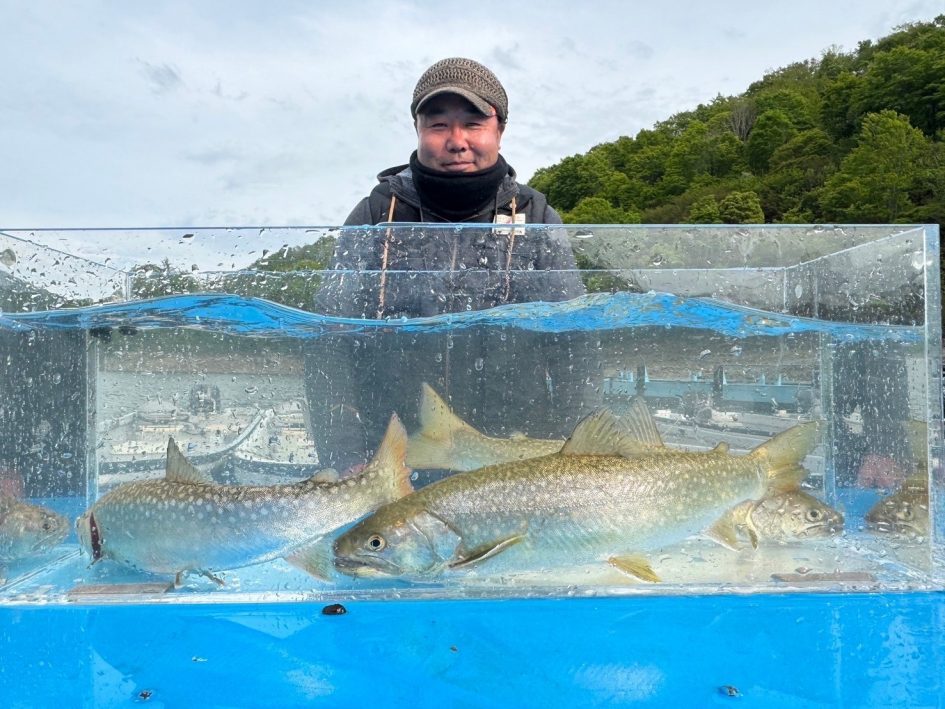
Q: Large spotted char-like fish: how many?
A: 3